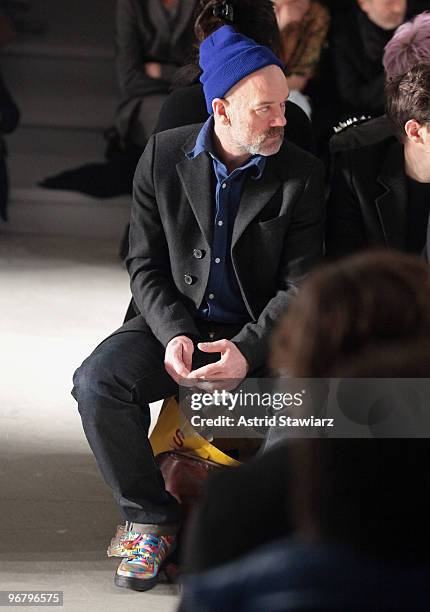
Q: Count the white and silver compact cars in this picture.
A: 0